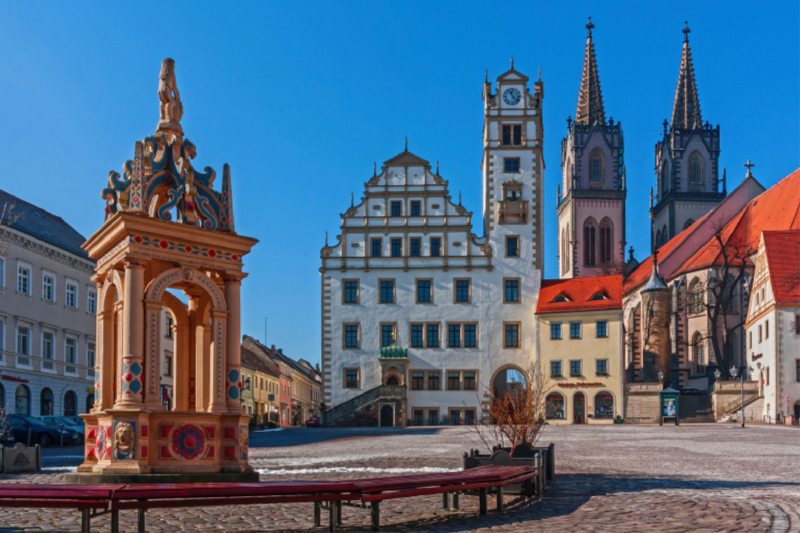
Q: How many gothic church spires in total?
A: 2